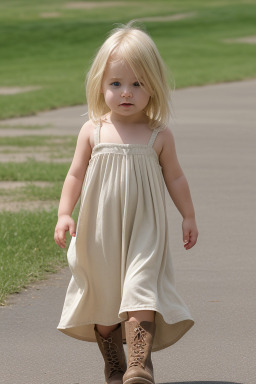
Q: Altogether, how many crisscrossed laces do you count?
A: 2